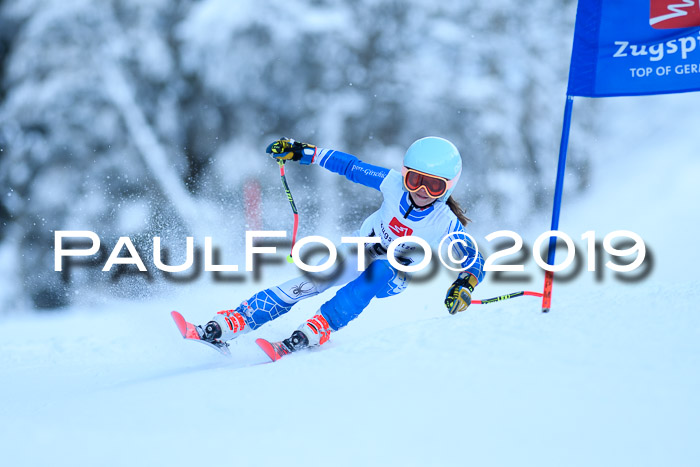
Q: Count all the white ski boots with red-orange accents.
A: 2